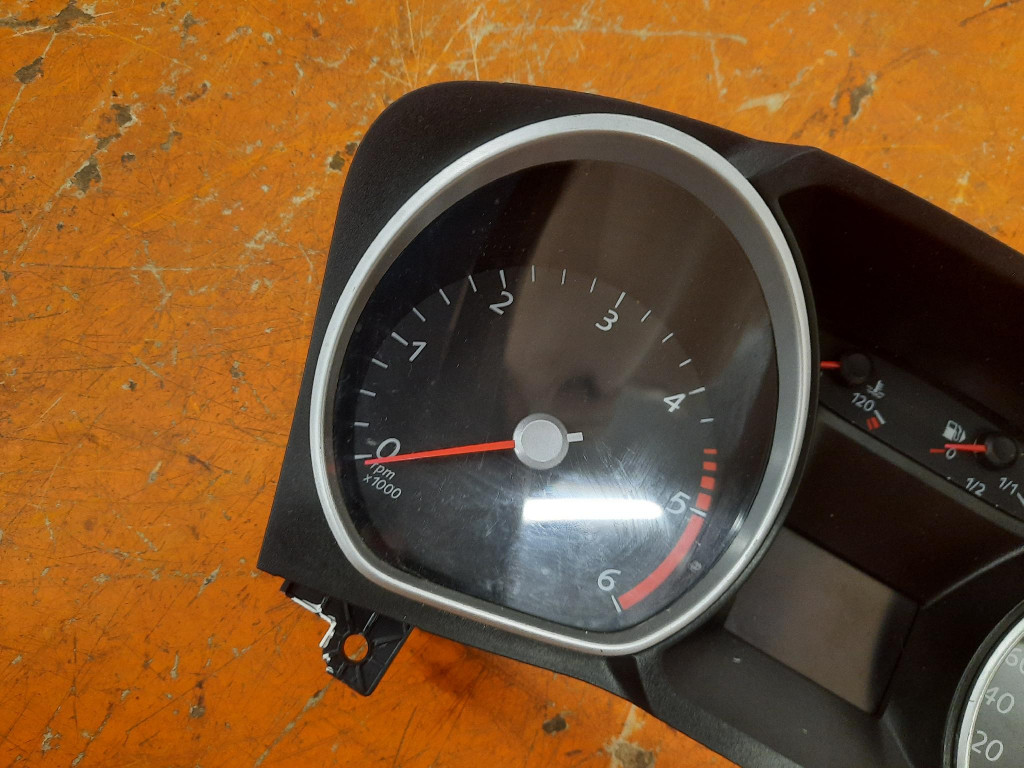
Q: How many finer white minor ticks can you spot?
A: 13